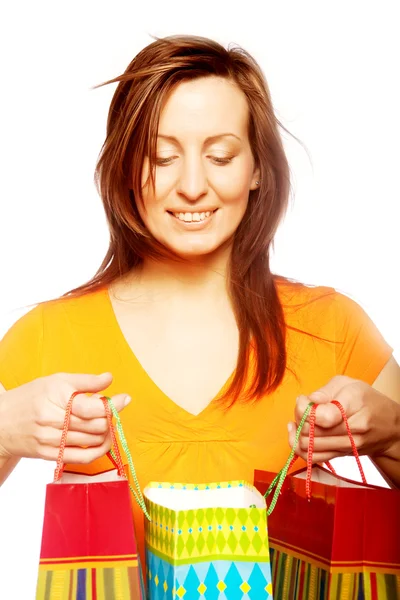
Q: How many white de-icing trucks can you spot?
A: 0